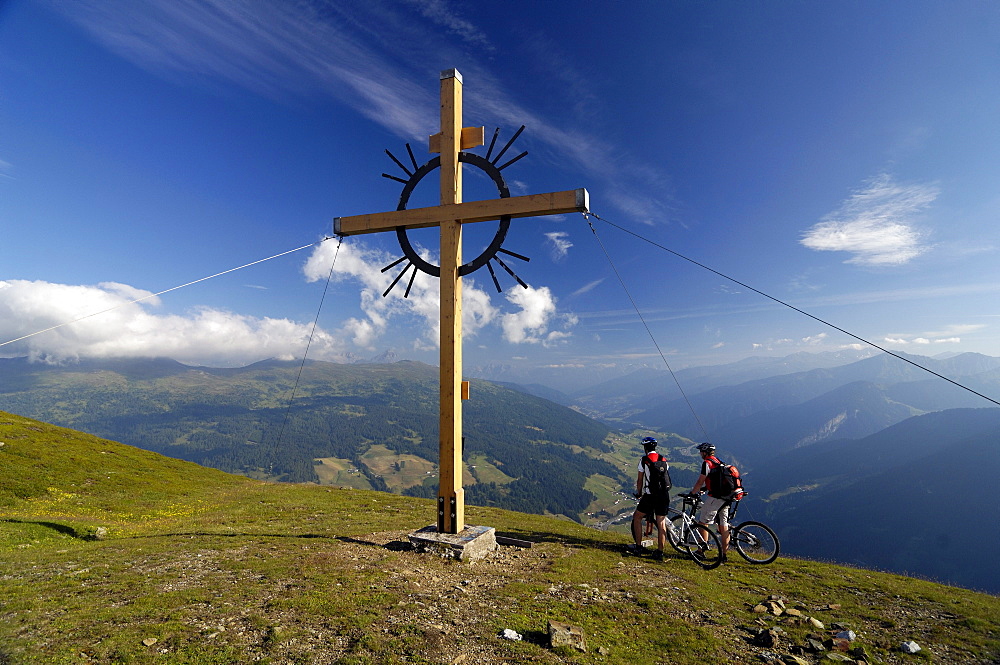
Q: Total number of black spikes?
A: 12